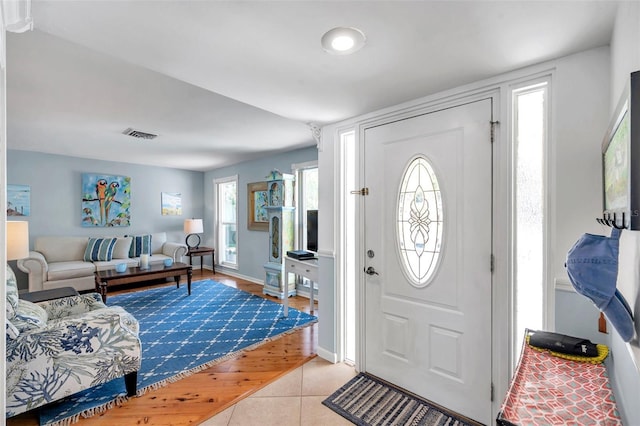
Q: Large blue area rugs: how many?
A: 1